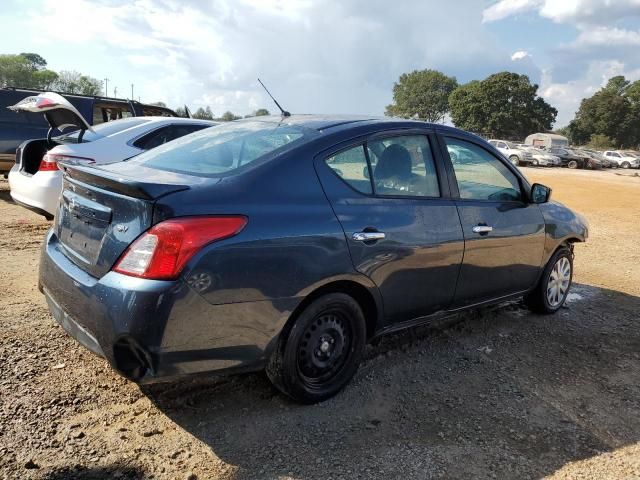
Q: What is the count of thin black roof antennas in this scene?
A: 1